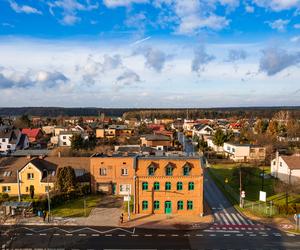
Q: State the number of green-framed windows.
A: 12